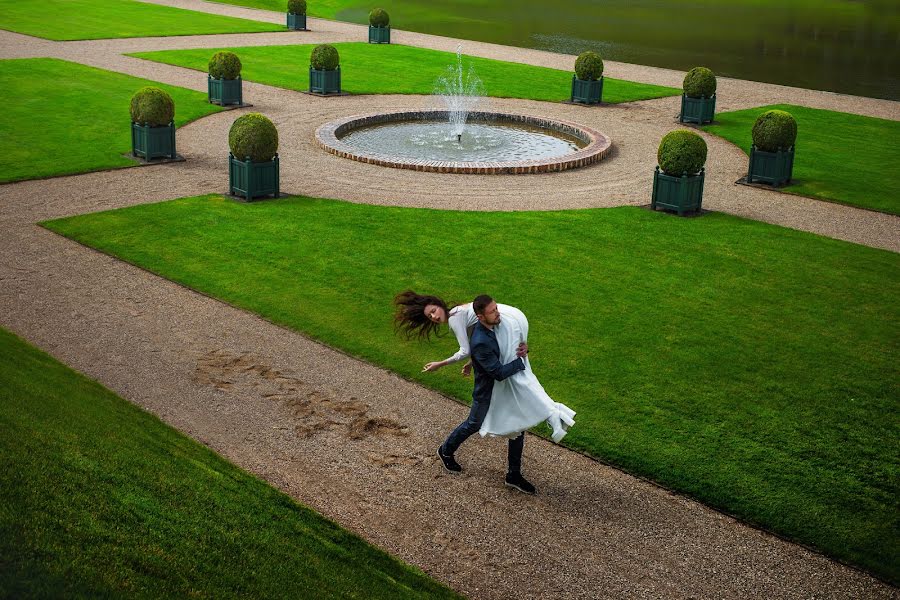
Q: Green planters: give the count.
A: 10